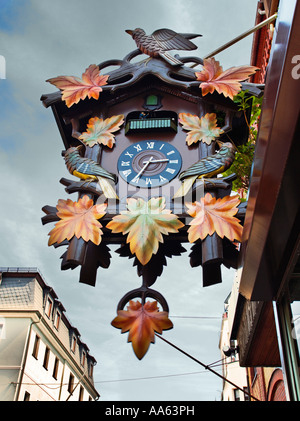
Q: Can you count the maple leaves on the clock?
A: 8